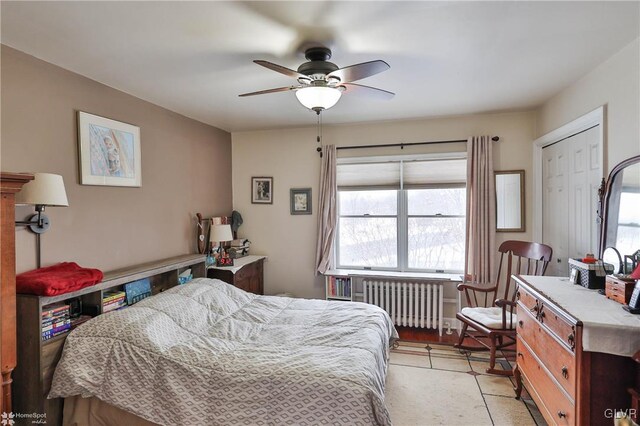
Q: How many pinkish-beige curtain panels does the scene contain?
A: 2